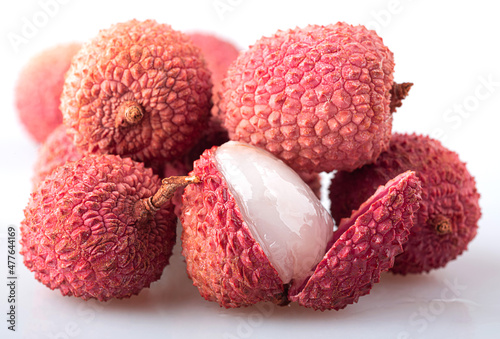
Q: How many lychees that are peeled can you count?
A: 1